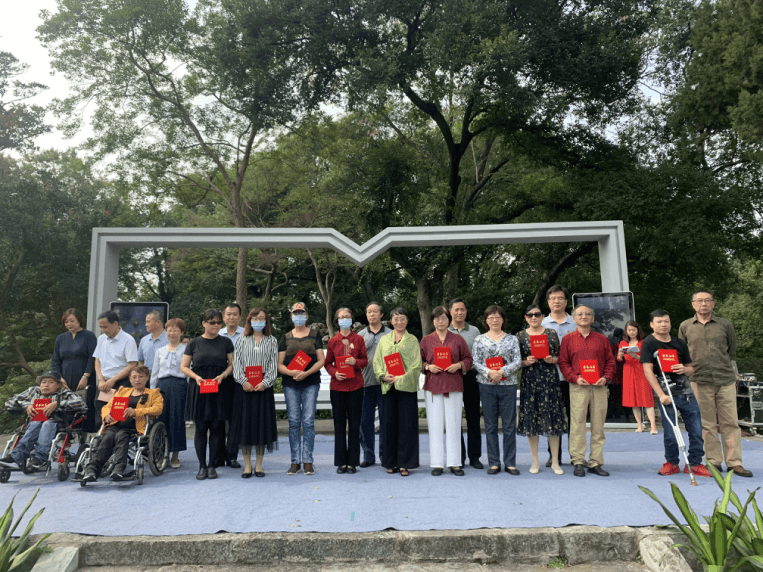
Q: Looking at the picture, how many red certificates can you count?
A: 12